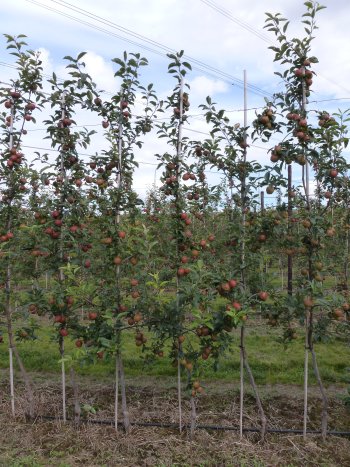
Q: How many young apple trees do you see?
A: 6